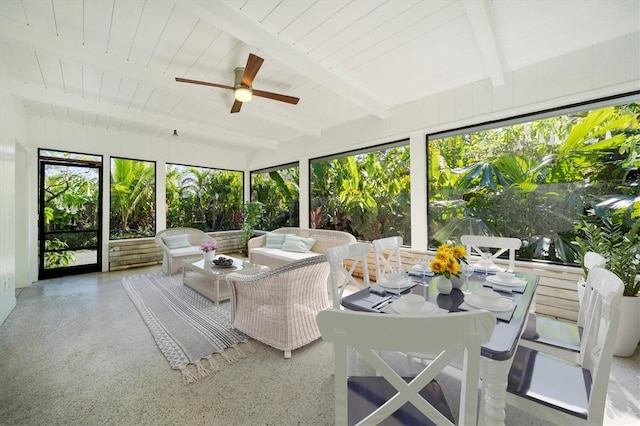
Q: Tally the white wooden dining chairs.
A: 6